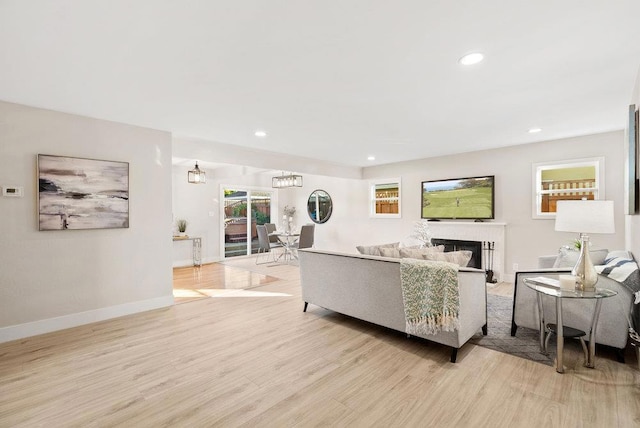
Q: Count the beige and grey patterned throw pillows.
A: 4